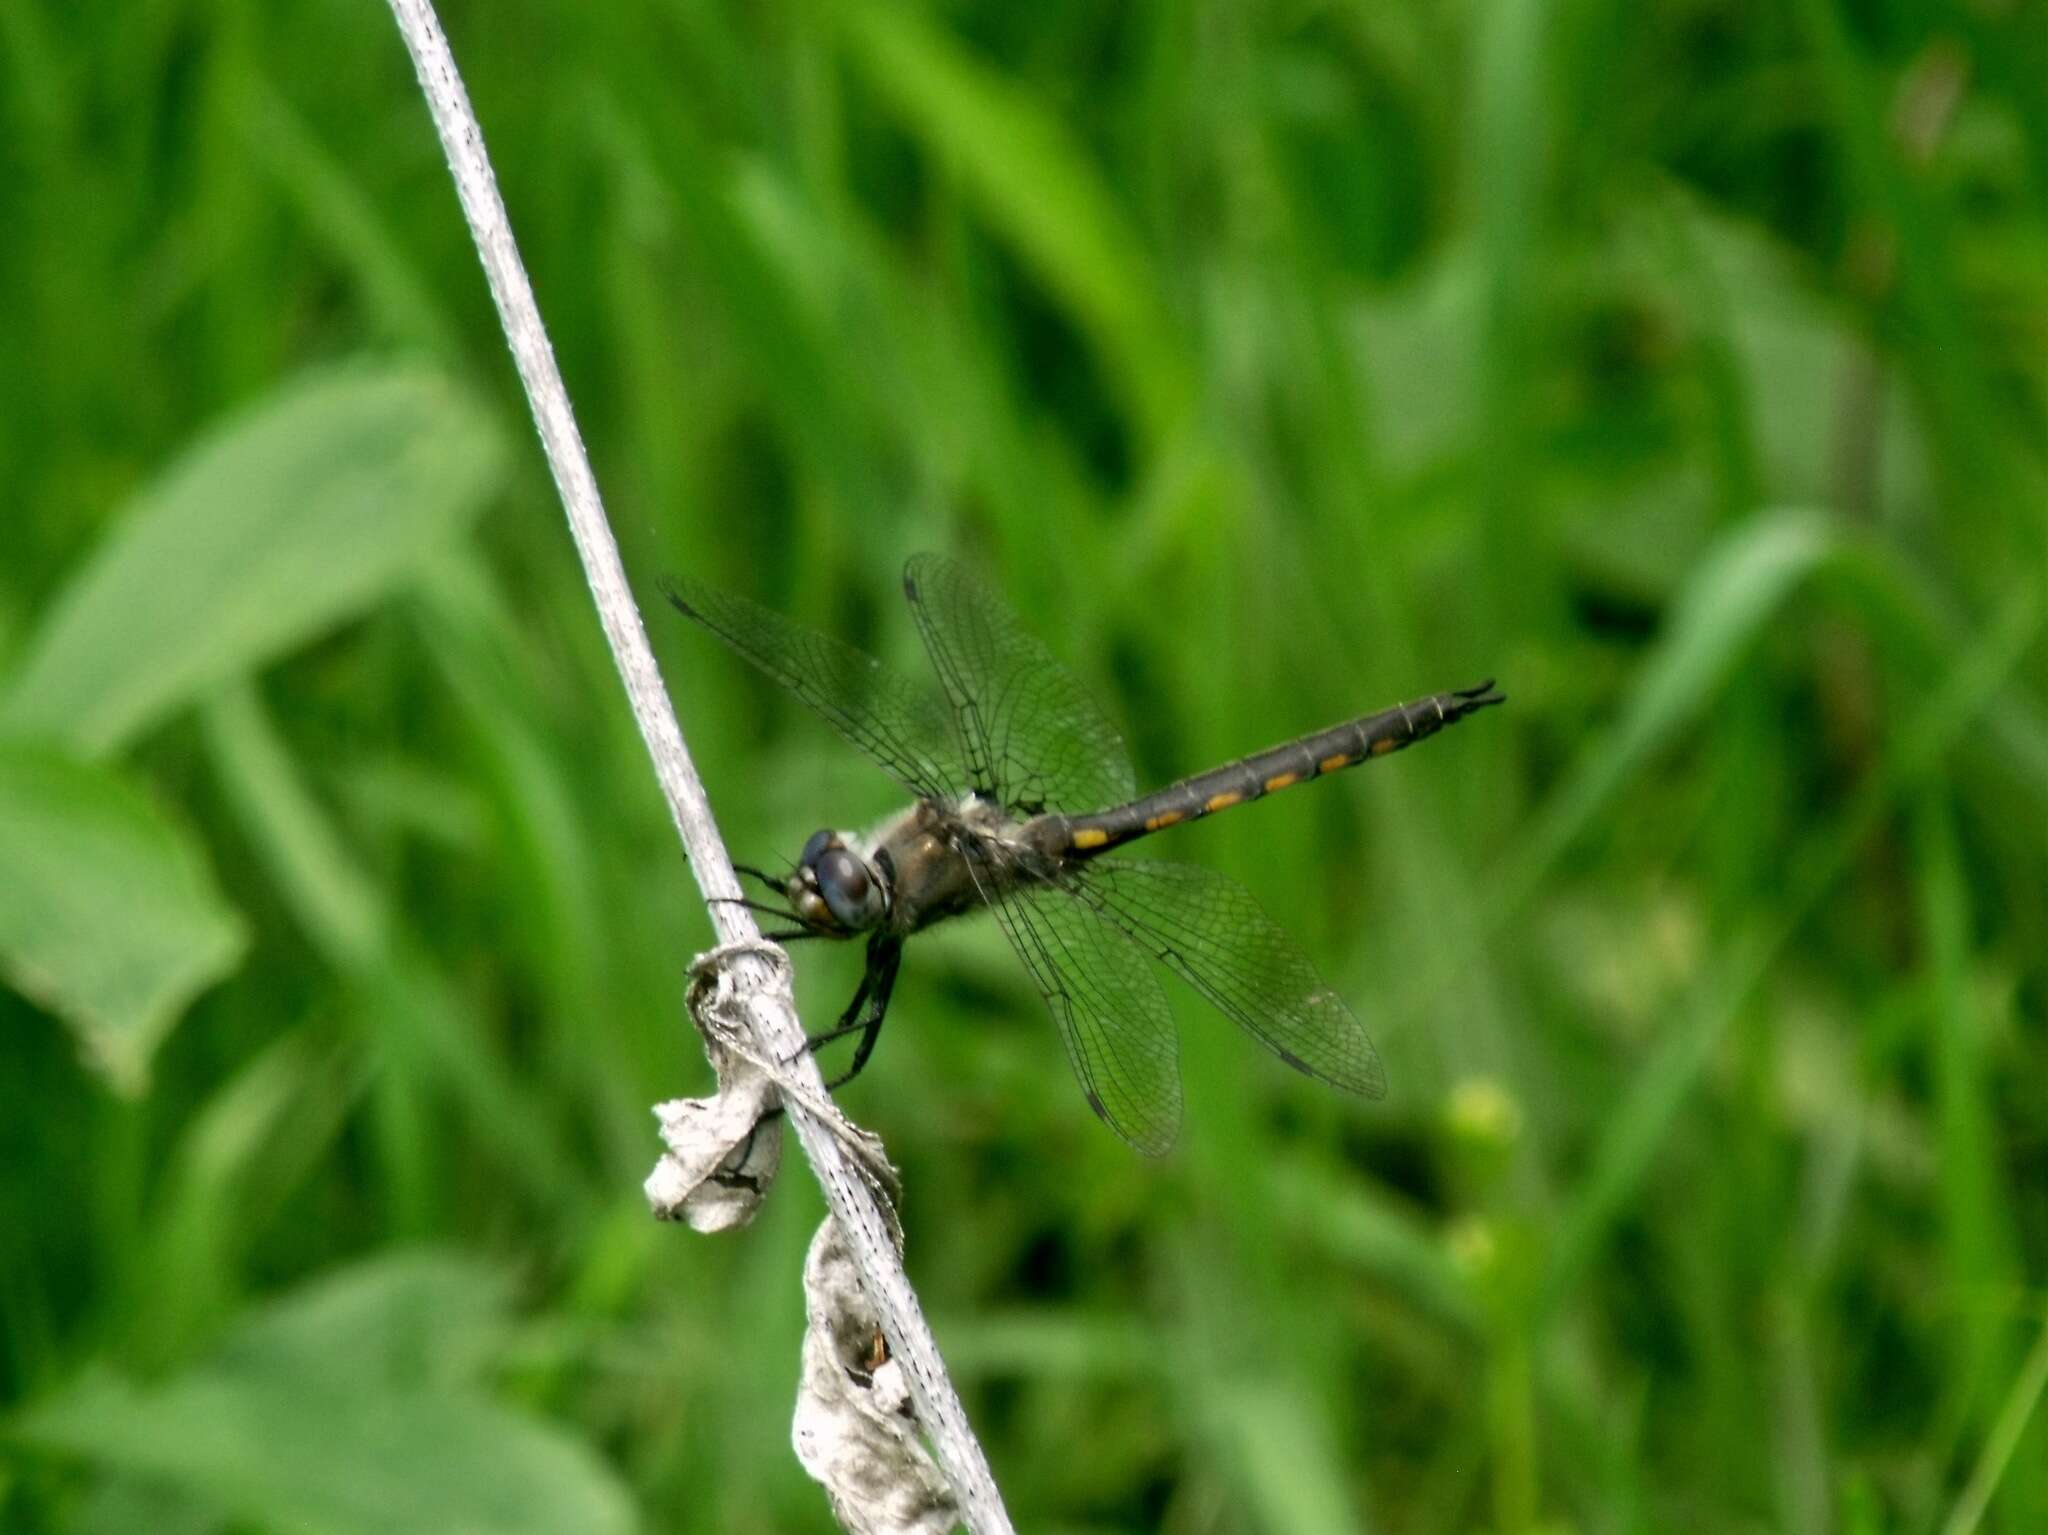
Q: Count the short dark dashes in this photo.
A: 4